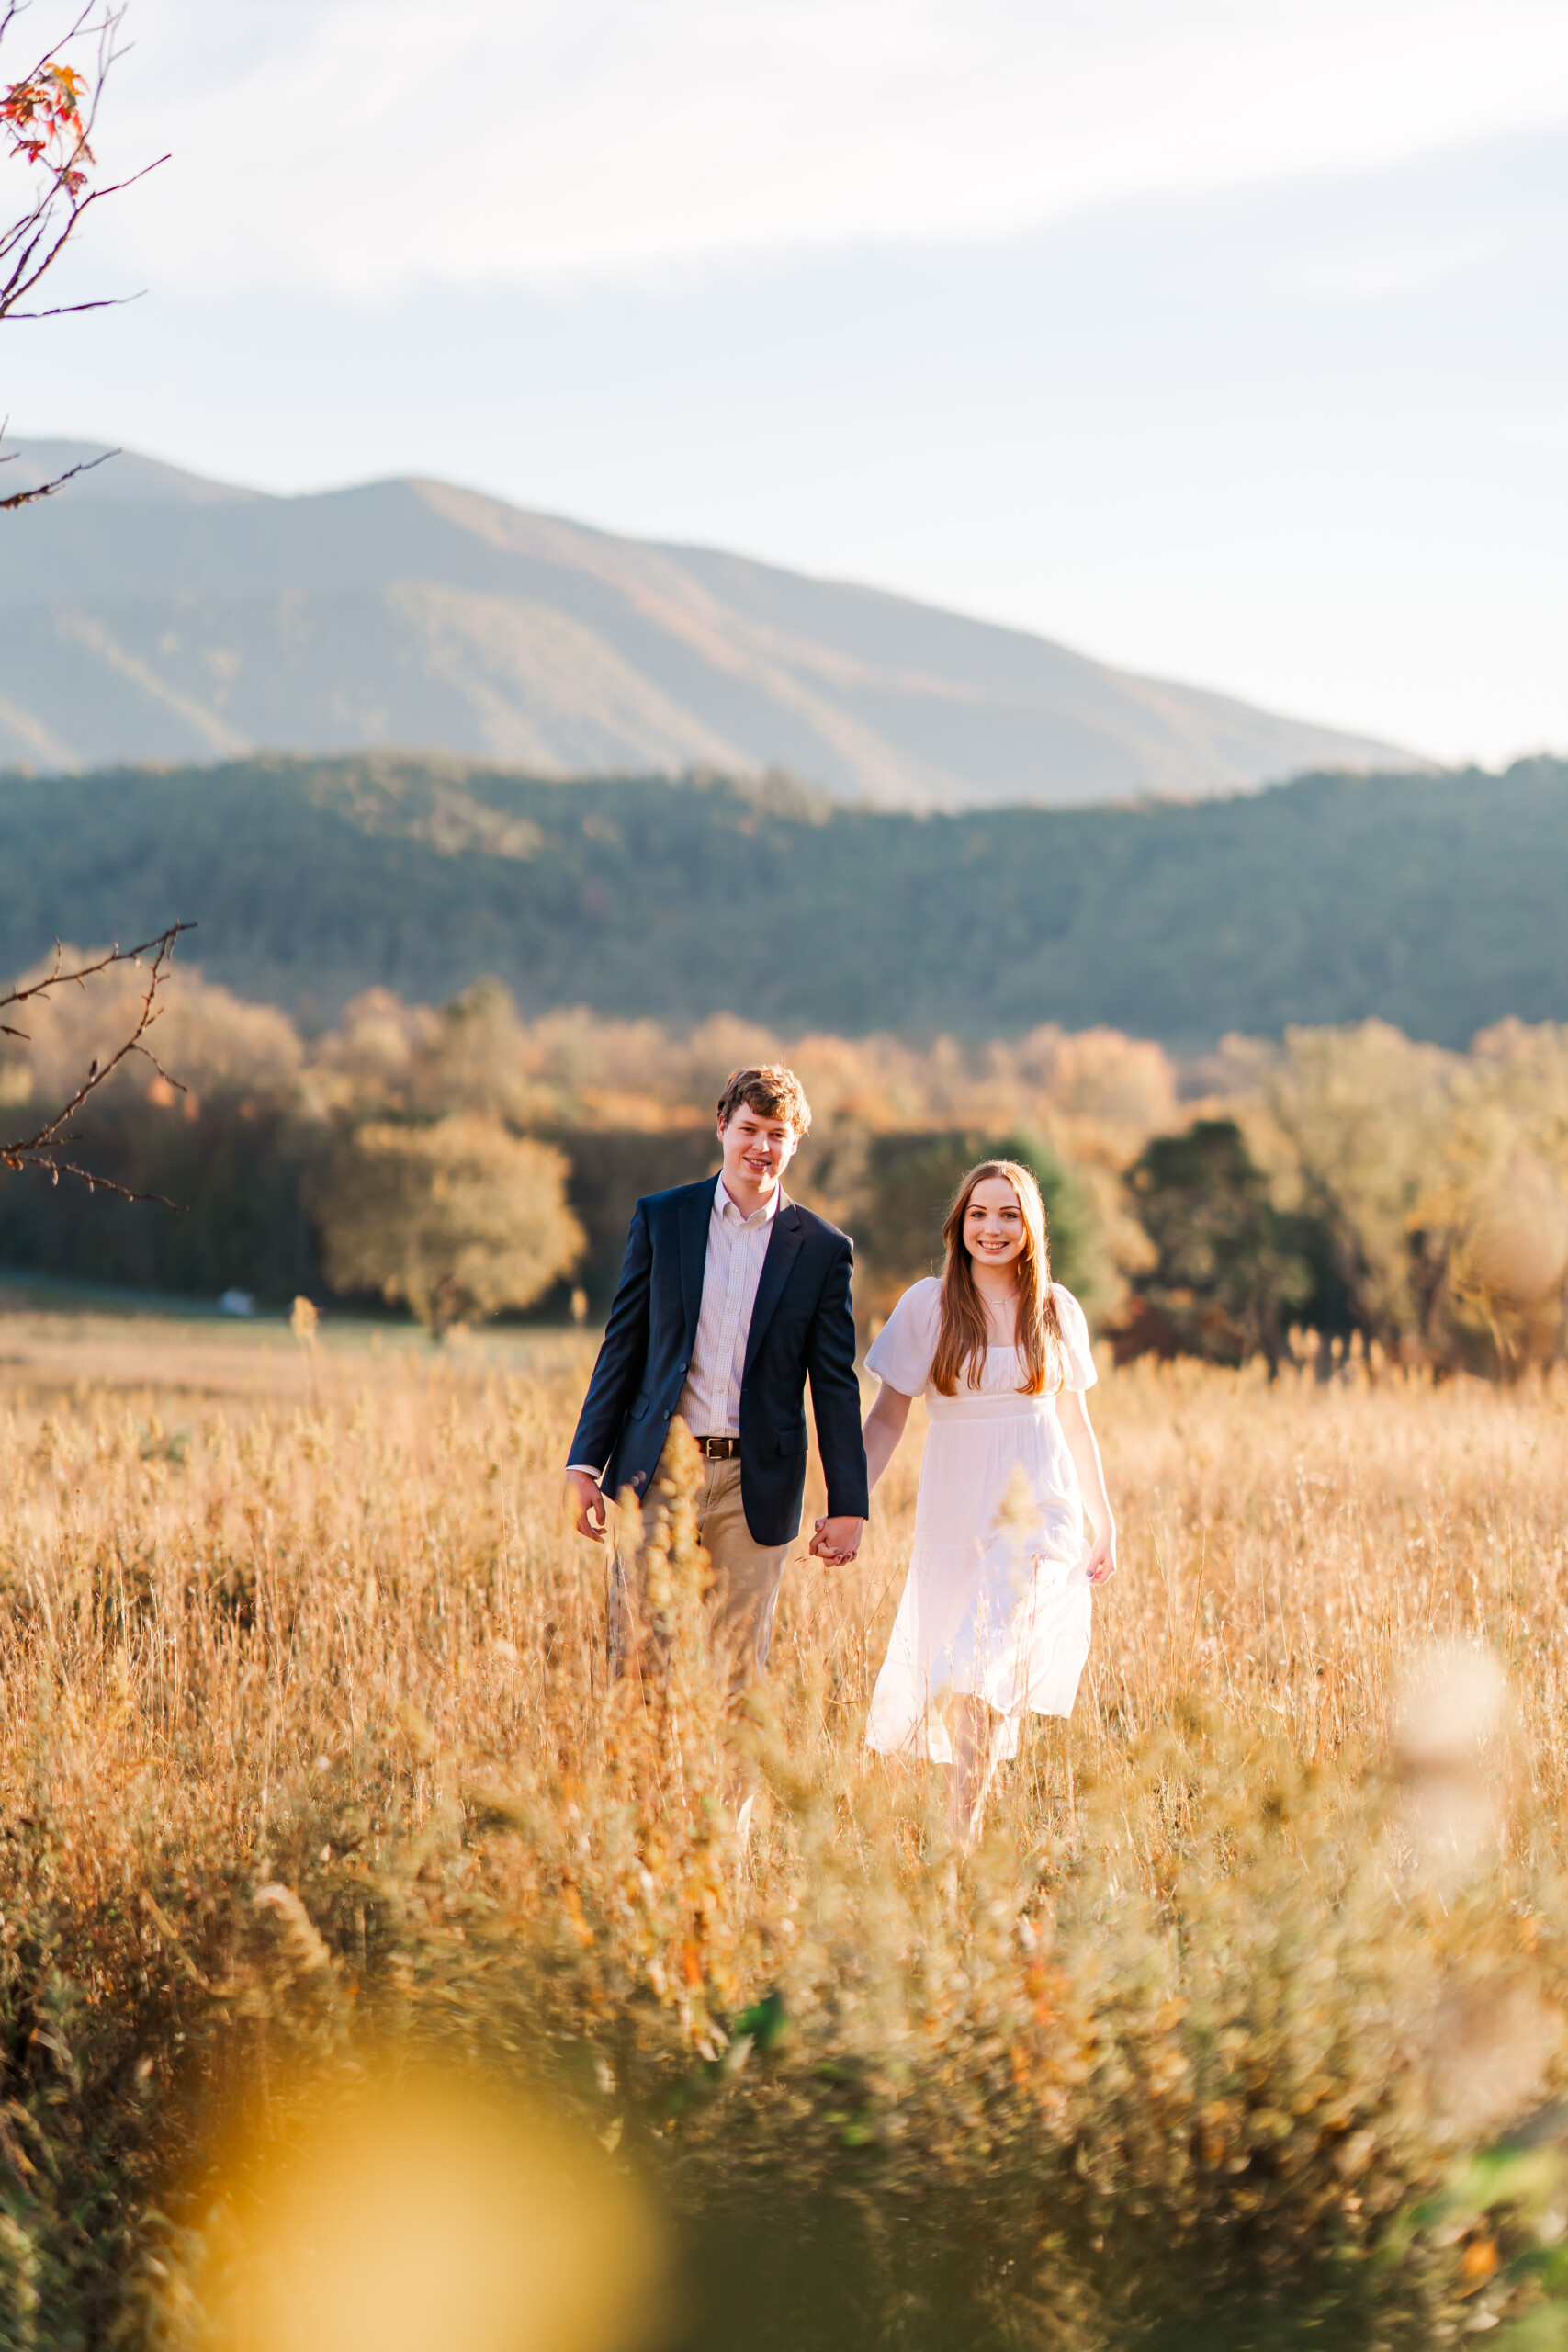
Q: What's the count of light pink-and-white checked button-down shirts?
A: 1